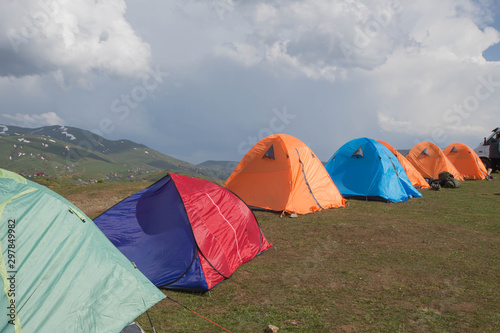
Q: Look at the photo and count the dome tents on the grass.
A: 7